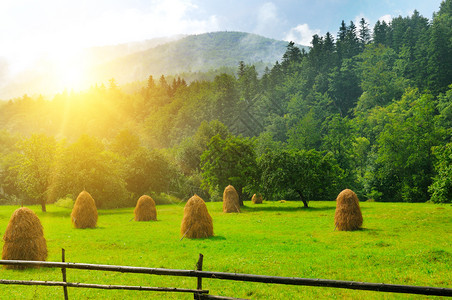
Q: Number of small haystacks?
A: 7